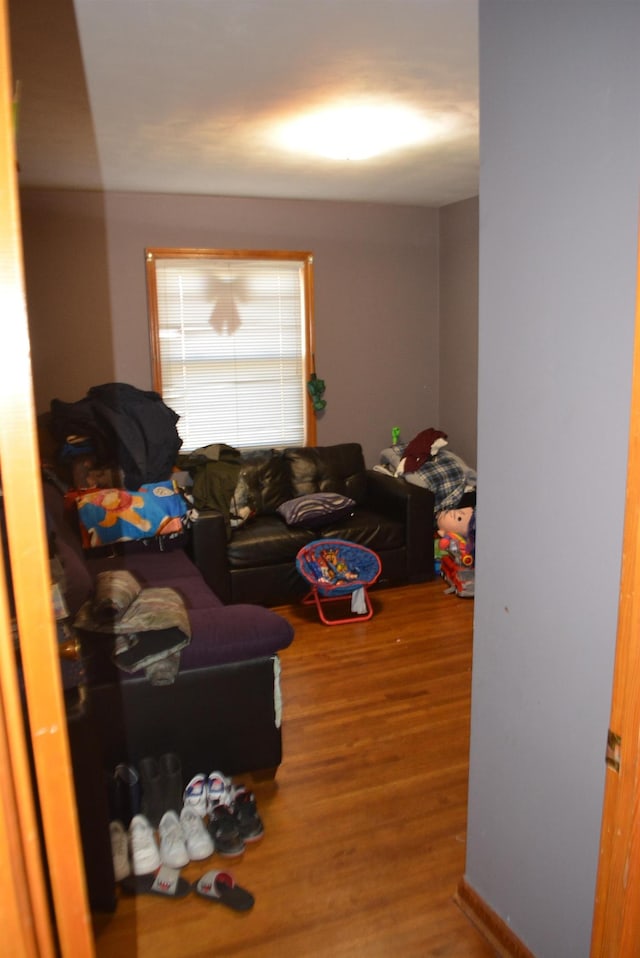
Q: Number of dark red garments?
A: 1